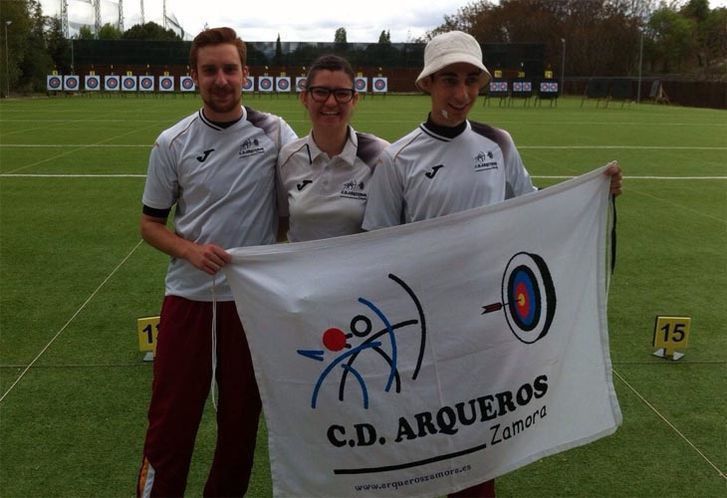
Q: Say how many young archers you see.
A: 3